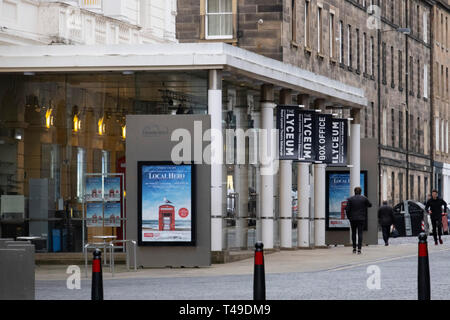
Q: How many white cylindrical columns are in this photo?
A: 6